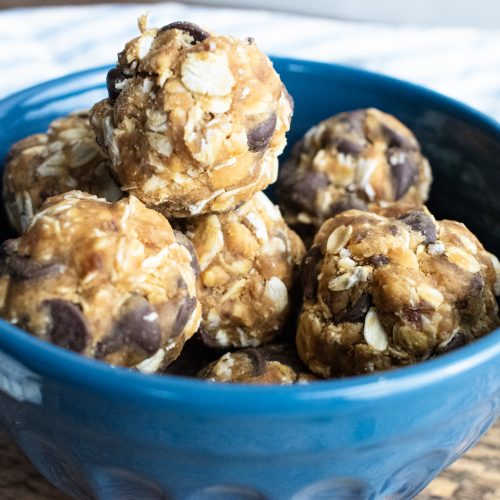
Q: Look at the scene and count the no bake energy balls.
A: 7